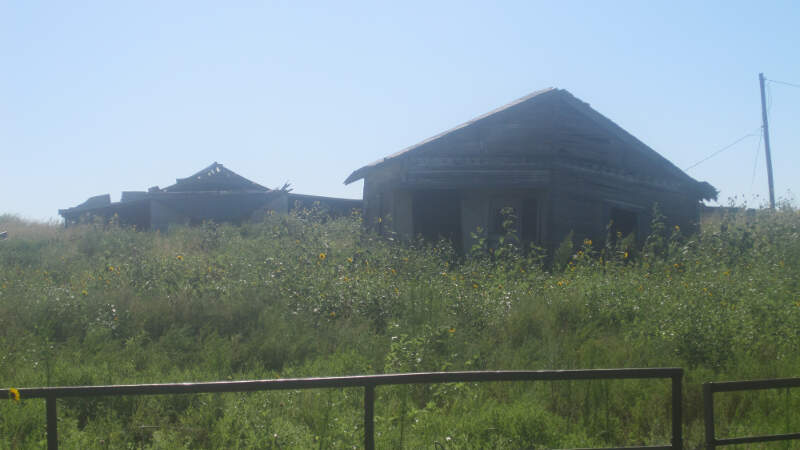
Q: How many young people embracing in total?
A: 0